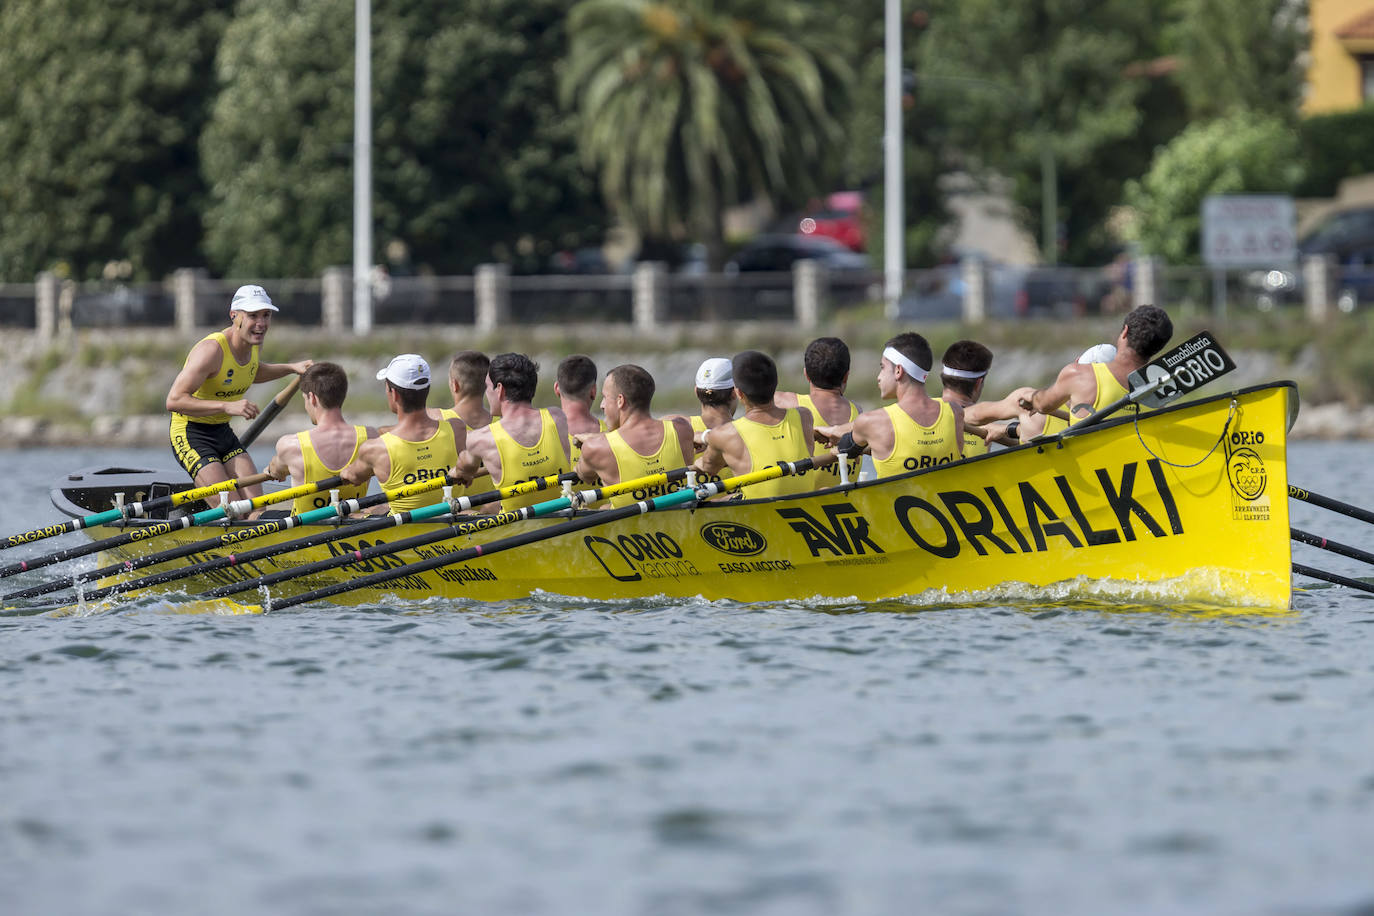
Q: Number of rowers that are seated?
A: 13